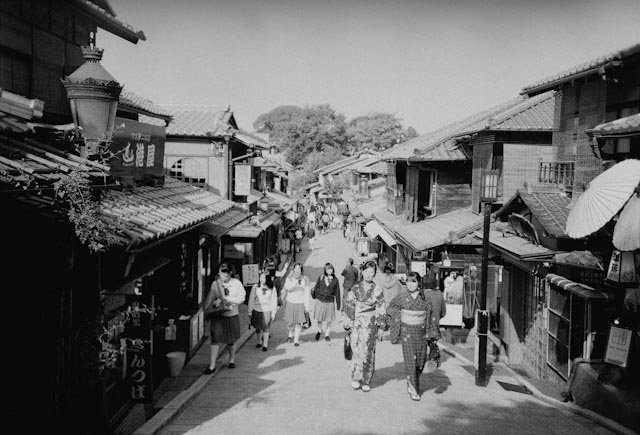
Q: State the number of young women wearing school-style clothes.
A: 4